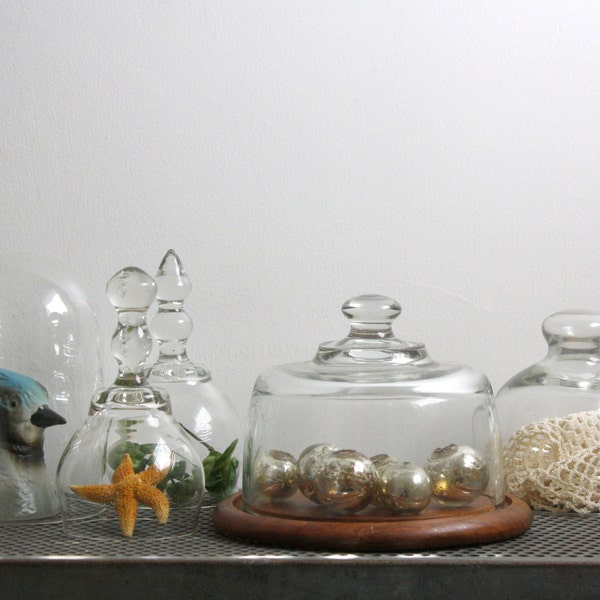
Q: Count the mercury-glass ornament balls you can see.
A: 6